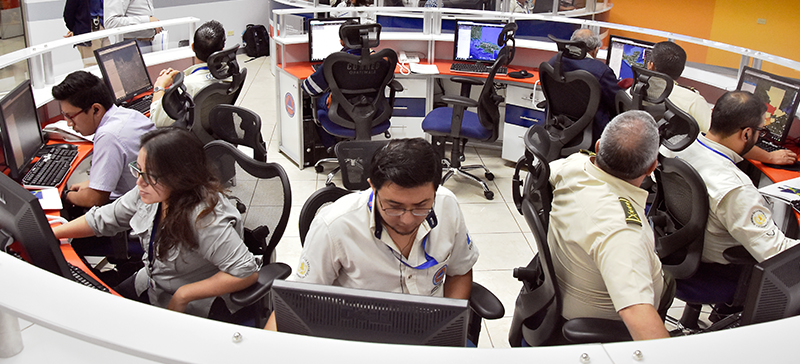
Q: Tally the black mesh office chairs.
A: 10